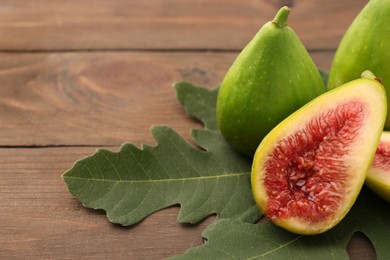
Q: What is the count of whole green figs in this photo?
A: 2